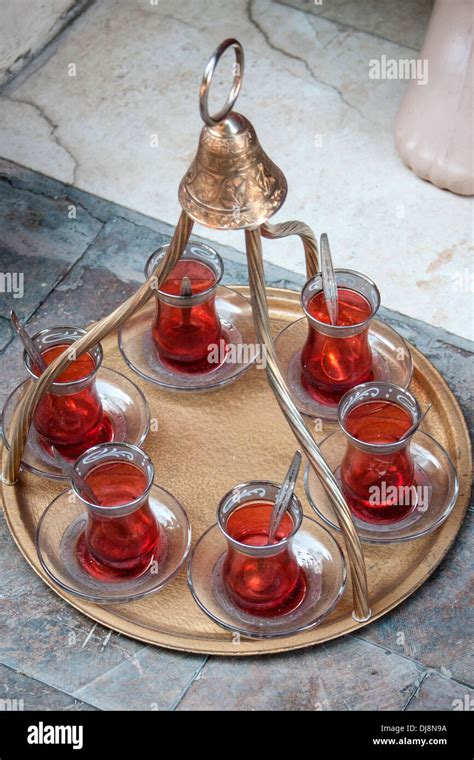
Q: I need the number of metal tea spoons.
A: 6